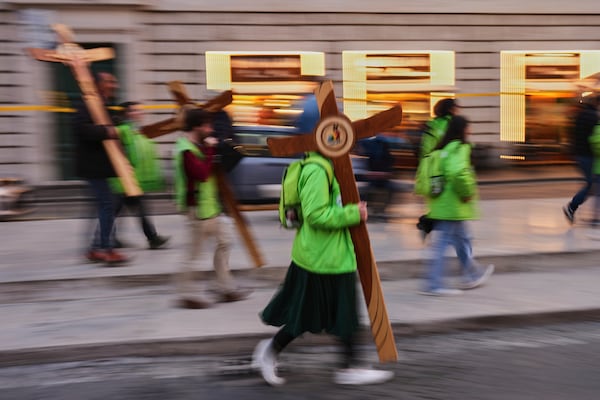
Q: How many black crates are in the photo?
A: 0